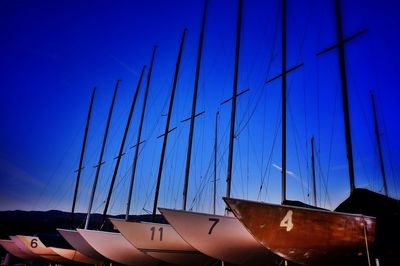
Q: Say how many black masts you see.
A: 12